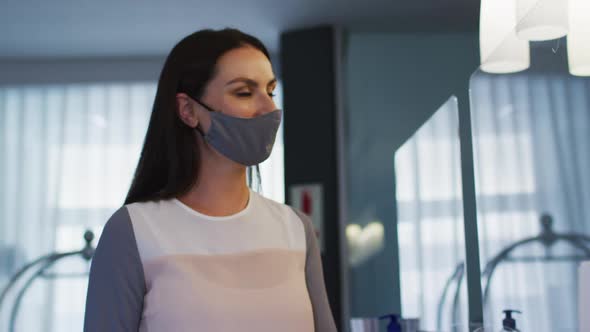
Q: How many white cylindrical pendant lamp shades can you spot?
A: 3